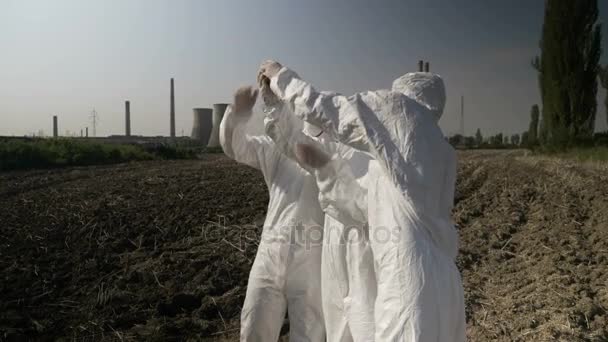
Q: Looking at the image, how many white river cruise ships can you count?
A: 0